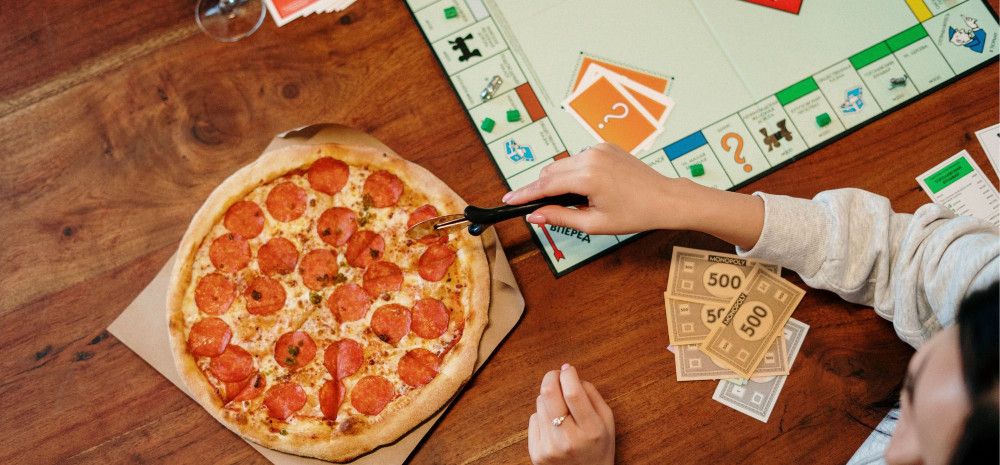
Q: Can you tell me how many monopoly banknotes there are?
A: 5